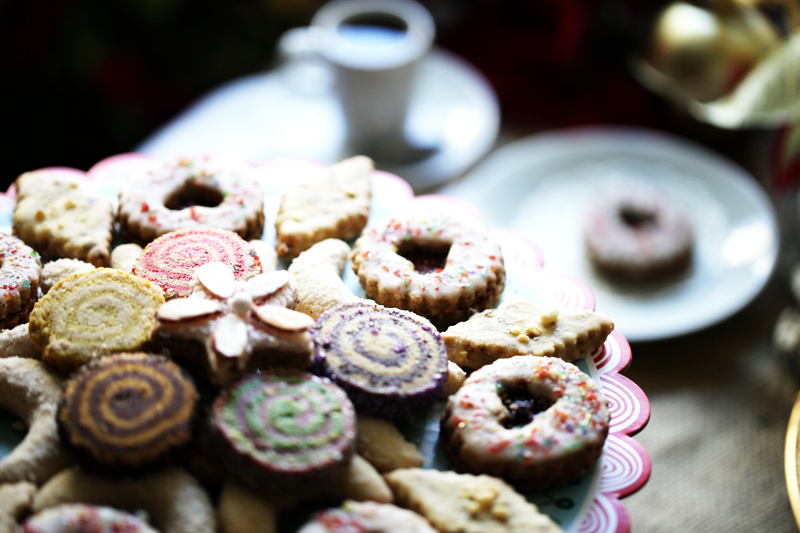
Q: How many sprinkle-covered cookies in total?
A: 7